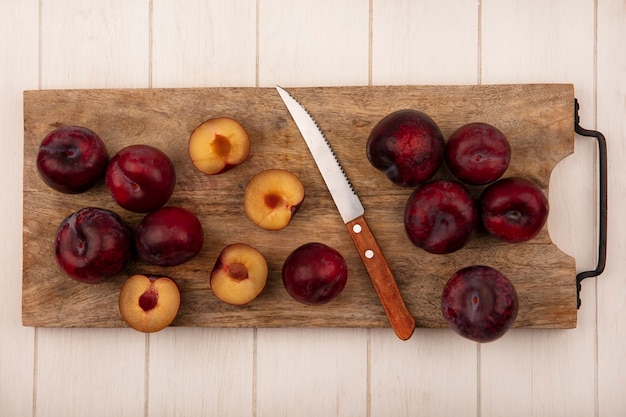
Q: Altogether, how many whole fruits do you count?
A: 10